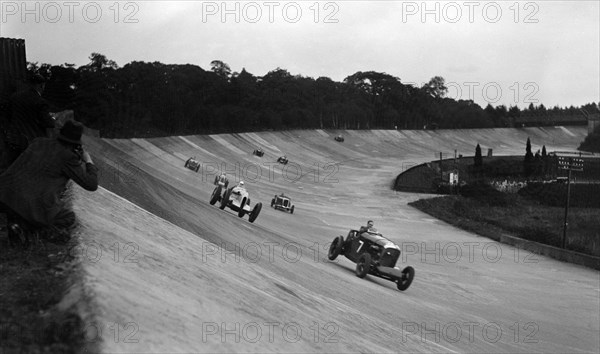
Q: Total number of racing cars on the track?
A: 8